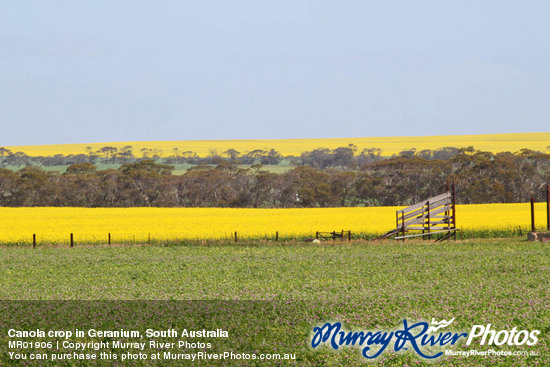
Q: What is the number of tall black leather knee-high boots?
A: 0